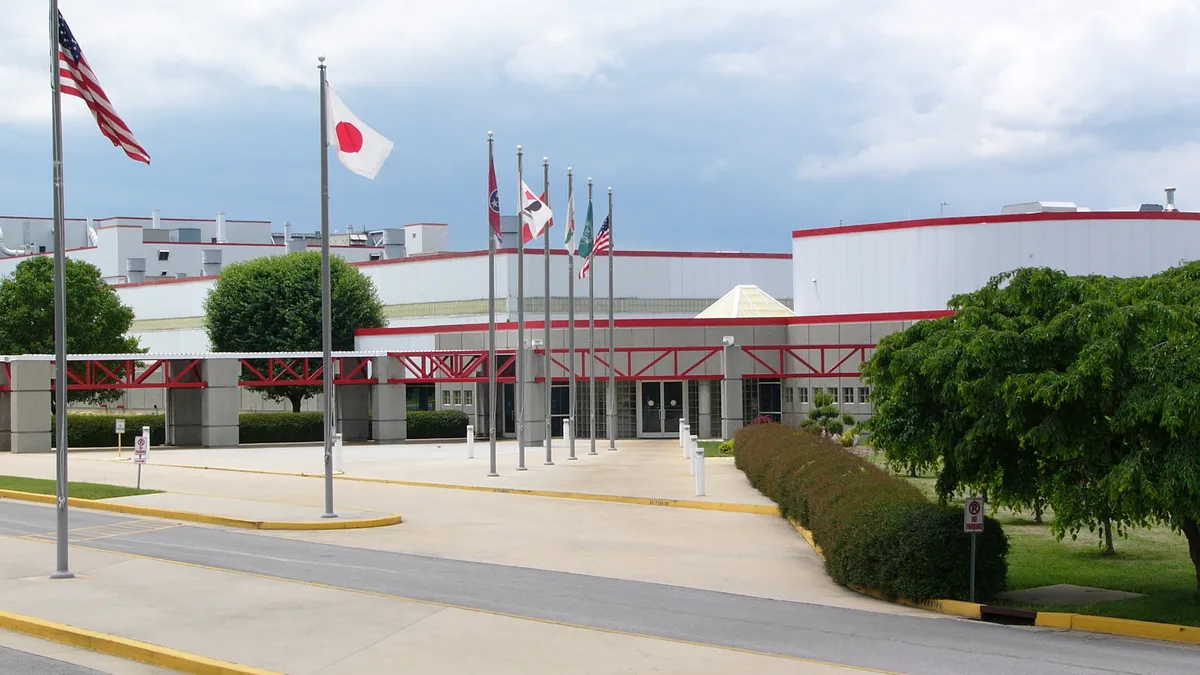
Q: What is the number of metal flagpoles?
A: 8